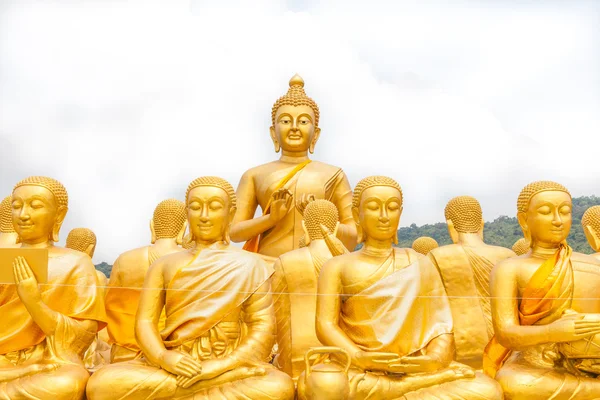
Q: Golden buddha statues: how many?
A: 13